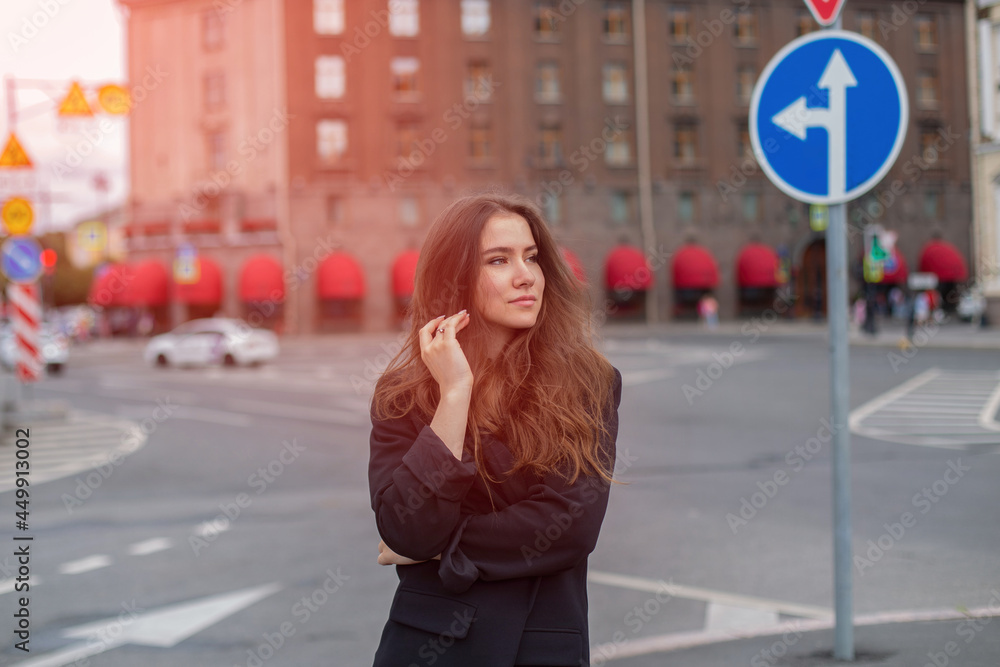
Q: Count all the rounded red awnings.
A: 12